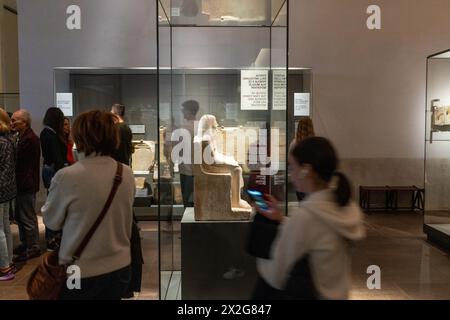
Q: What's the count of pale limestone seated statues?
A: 1